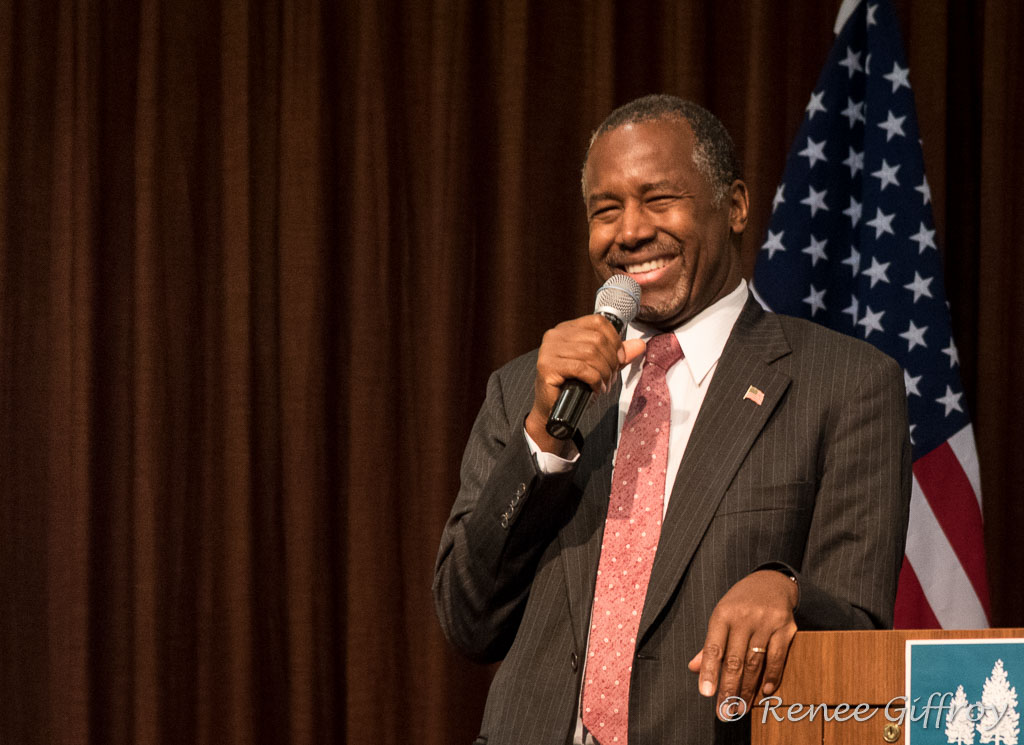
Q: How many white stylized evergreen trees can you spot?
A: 2